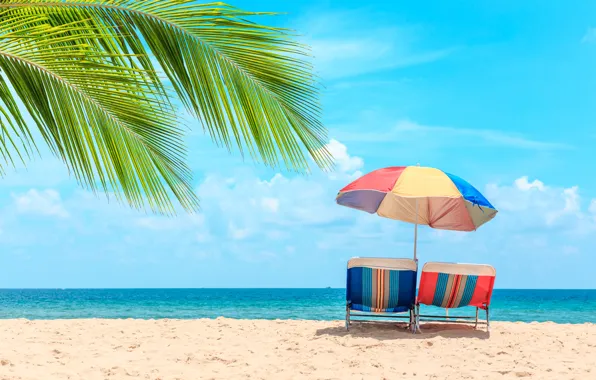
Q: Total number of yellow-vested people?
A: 0